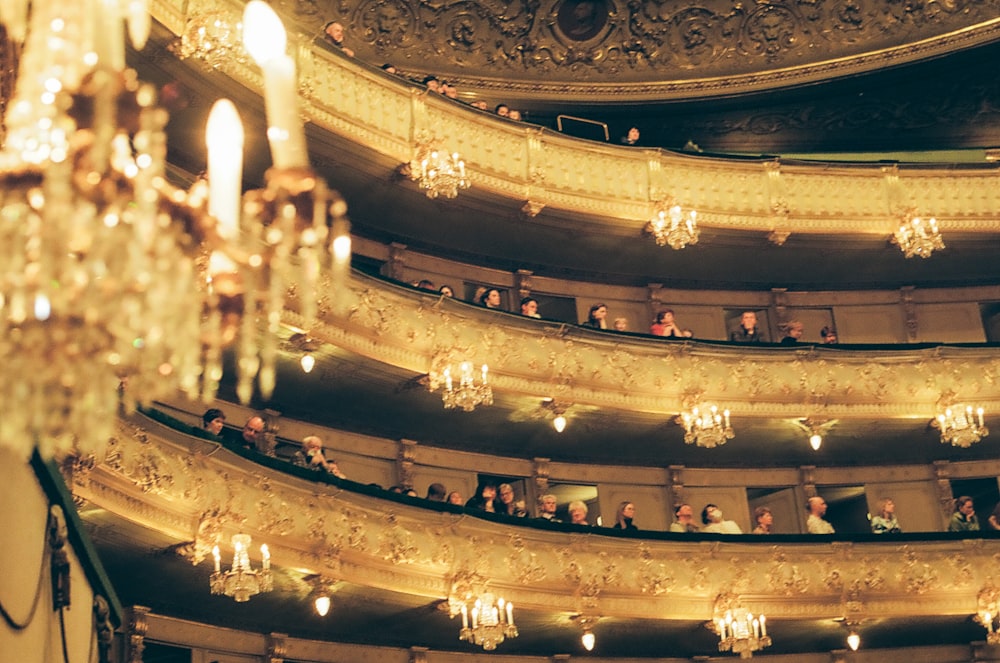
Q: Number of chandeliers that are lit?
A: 12